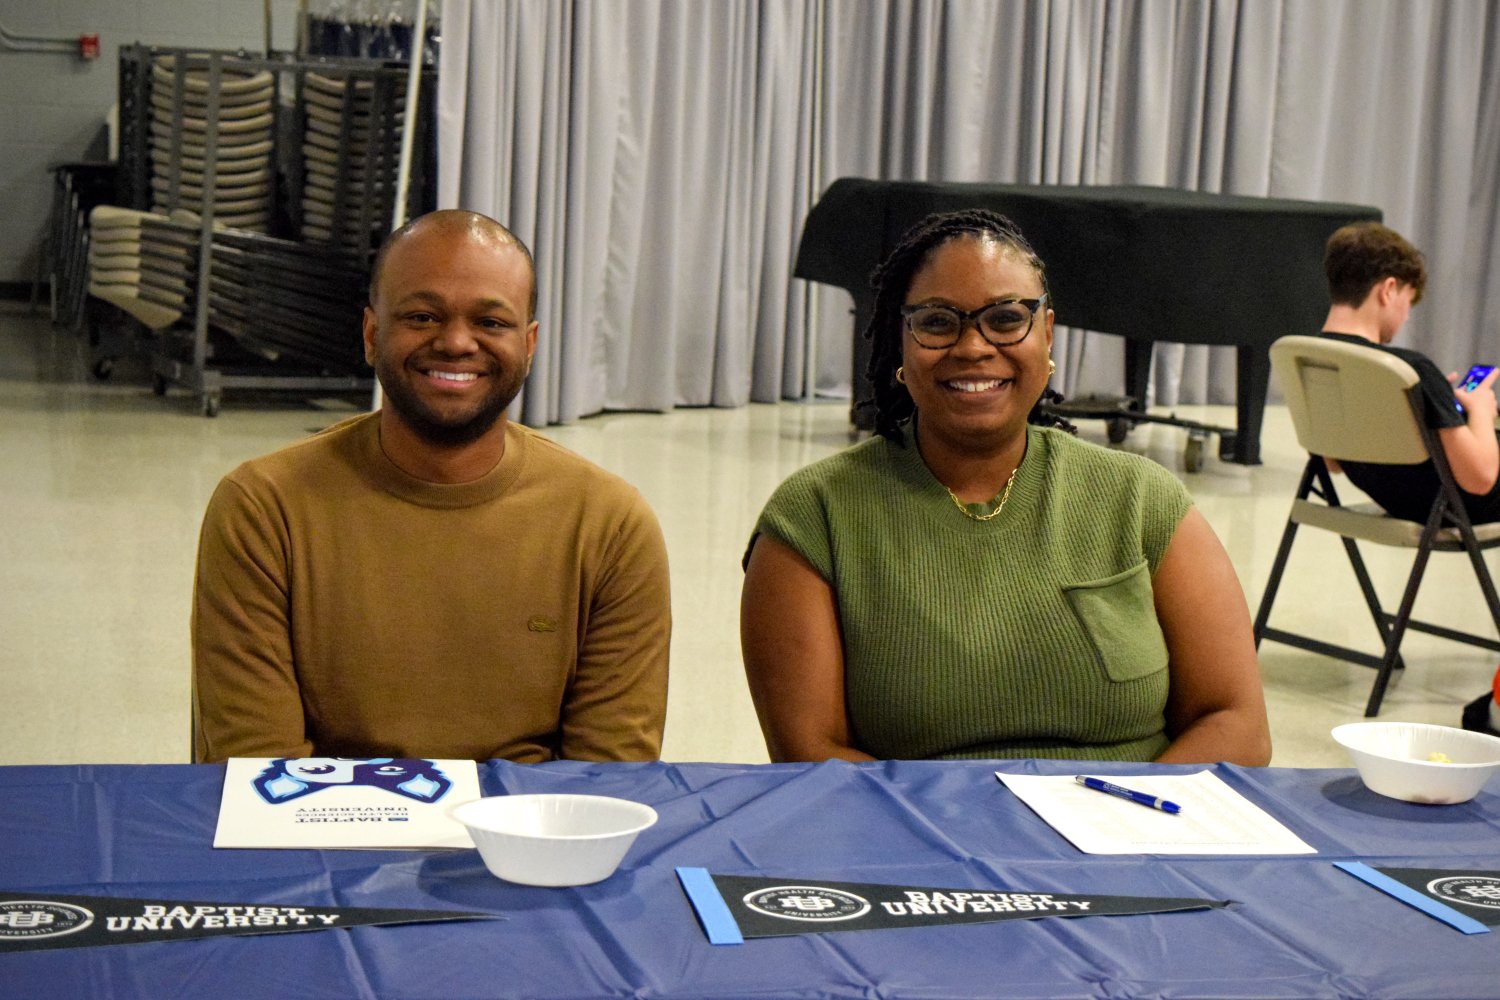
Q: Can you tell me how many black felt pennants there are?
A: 3